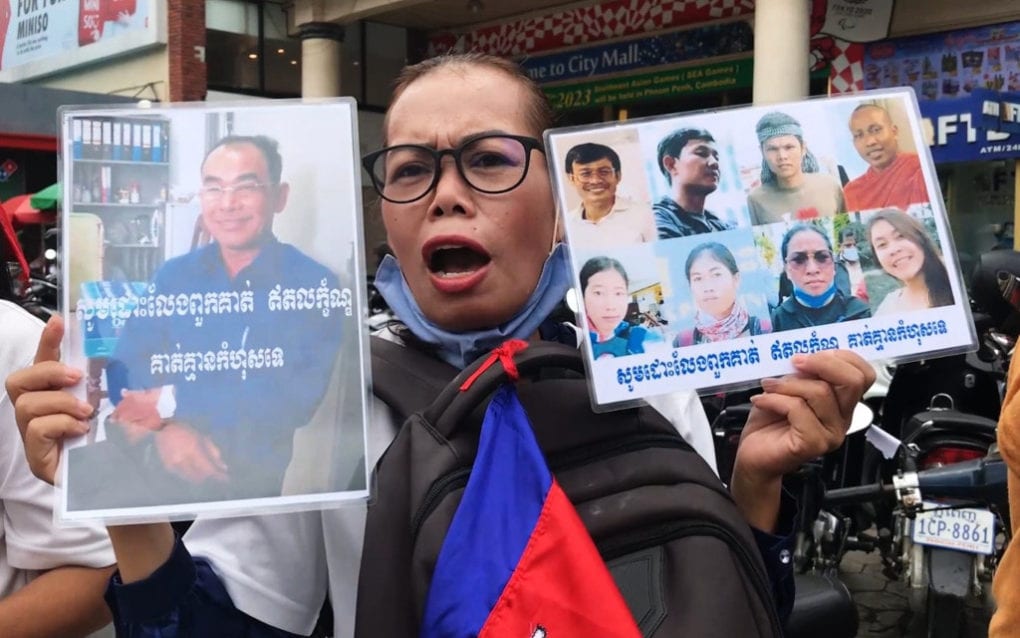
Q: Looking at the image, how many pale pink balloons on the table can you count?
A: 0